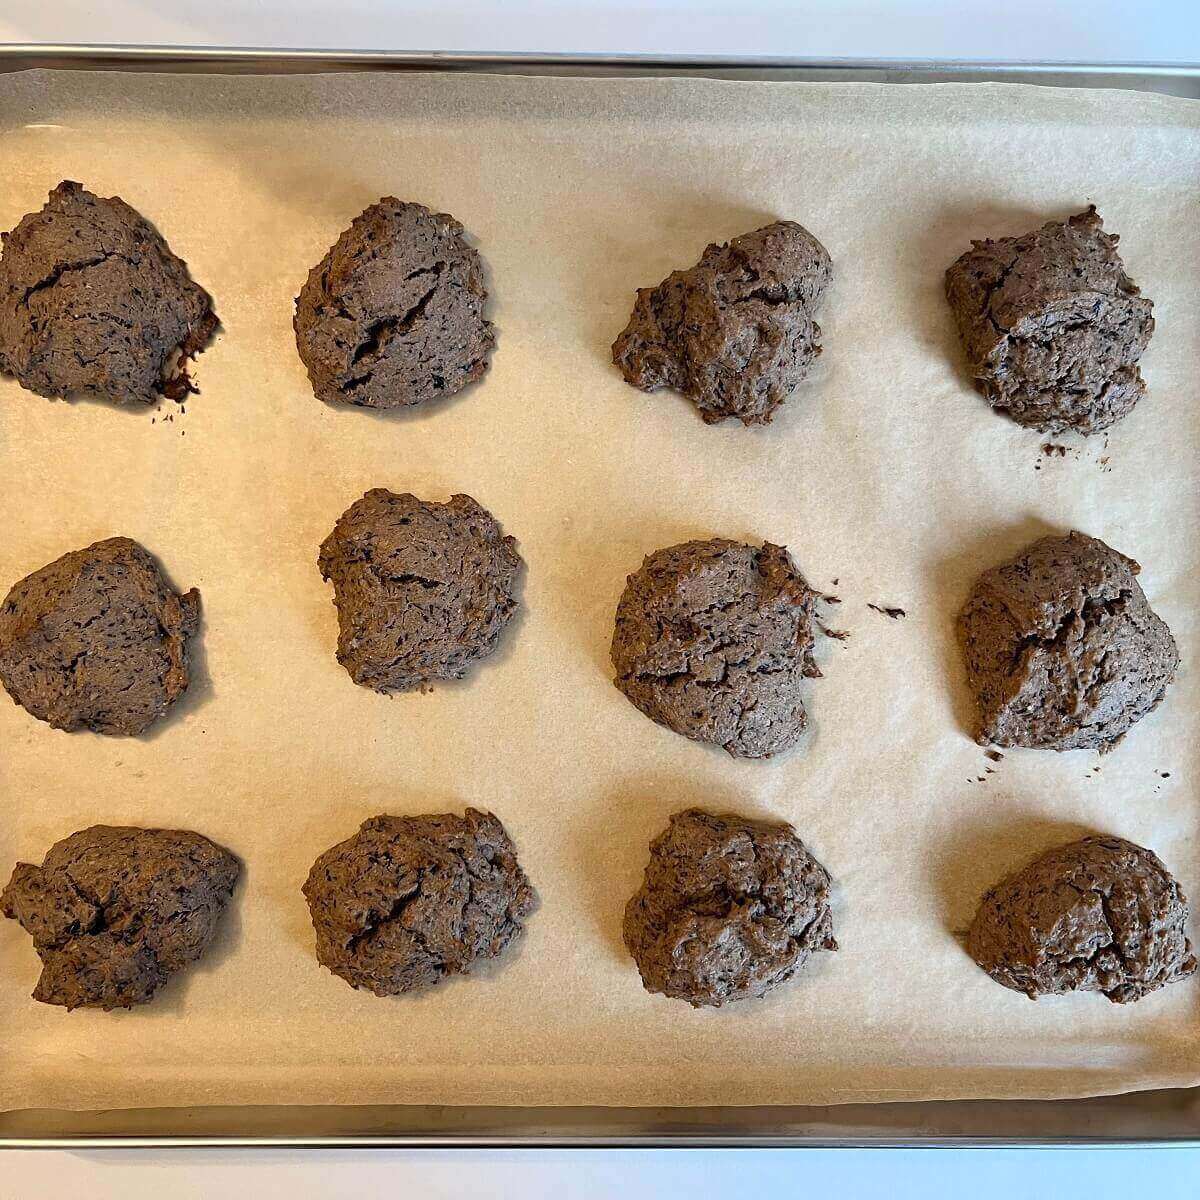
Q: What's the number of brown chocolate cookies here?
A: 12